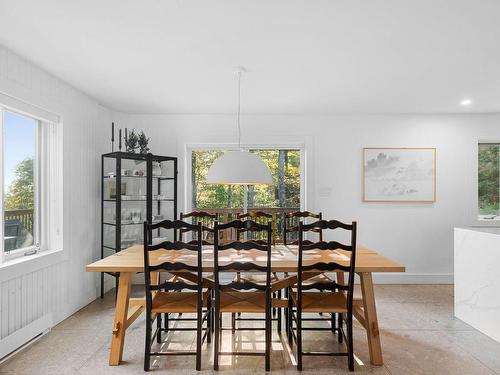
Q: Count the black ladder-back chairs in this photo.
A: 6